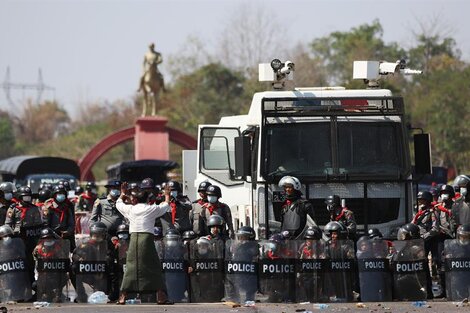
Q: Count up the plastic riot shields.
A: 14